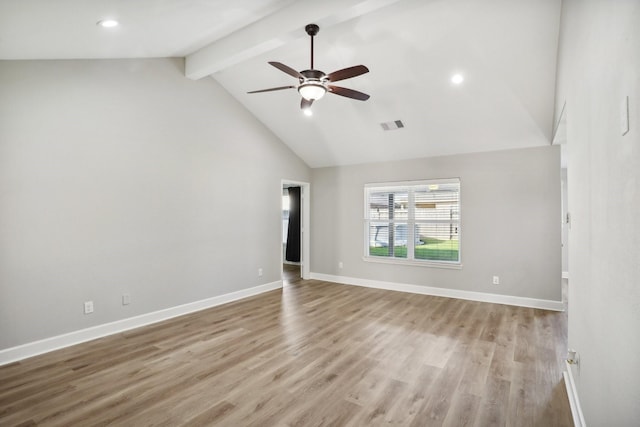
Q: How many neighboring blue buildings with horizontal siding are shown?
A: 0